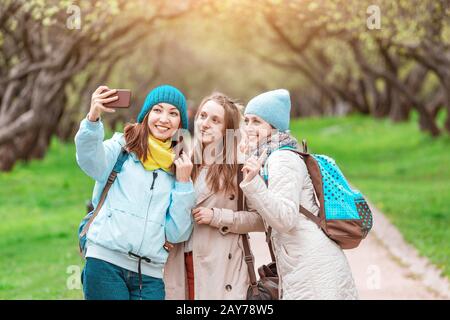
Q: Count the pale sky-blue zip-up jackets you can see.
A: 1